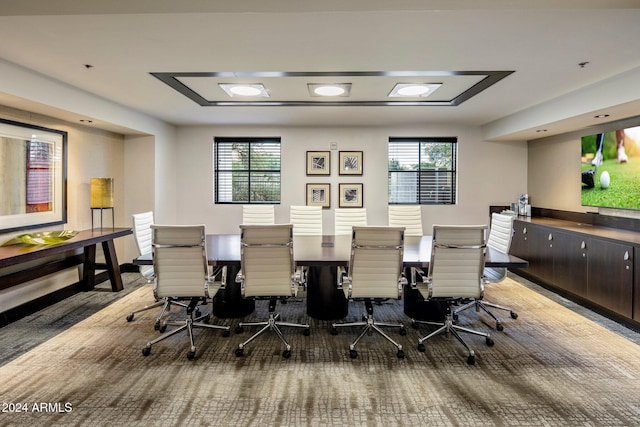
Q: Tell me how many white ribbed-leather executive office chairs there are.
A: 10